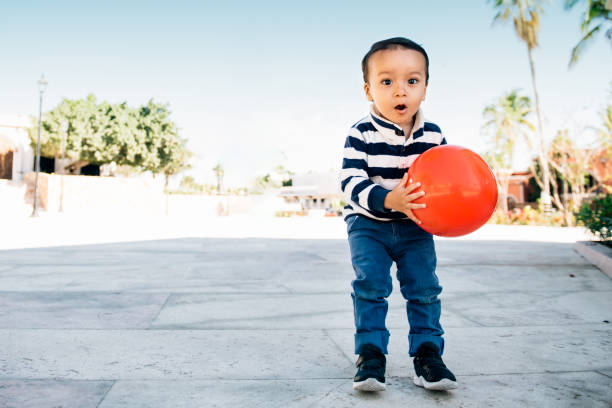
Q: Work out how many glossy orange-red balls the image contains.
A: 1